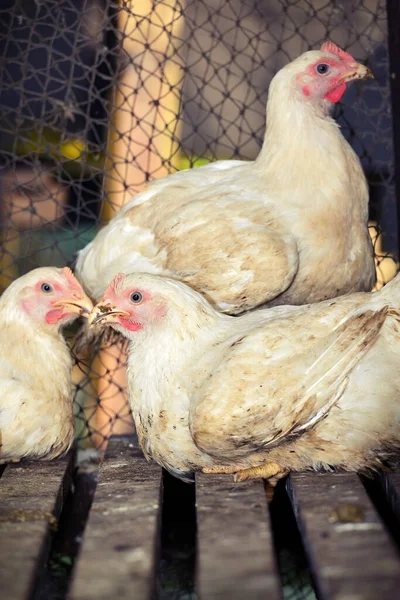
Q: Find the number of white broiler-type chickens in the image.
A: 3